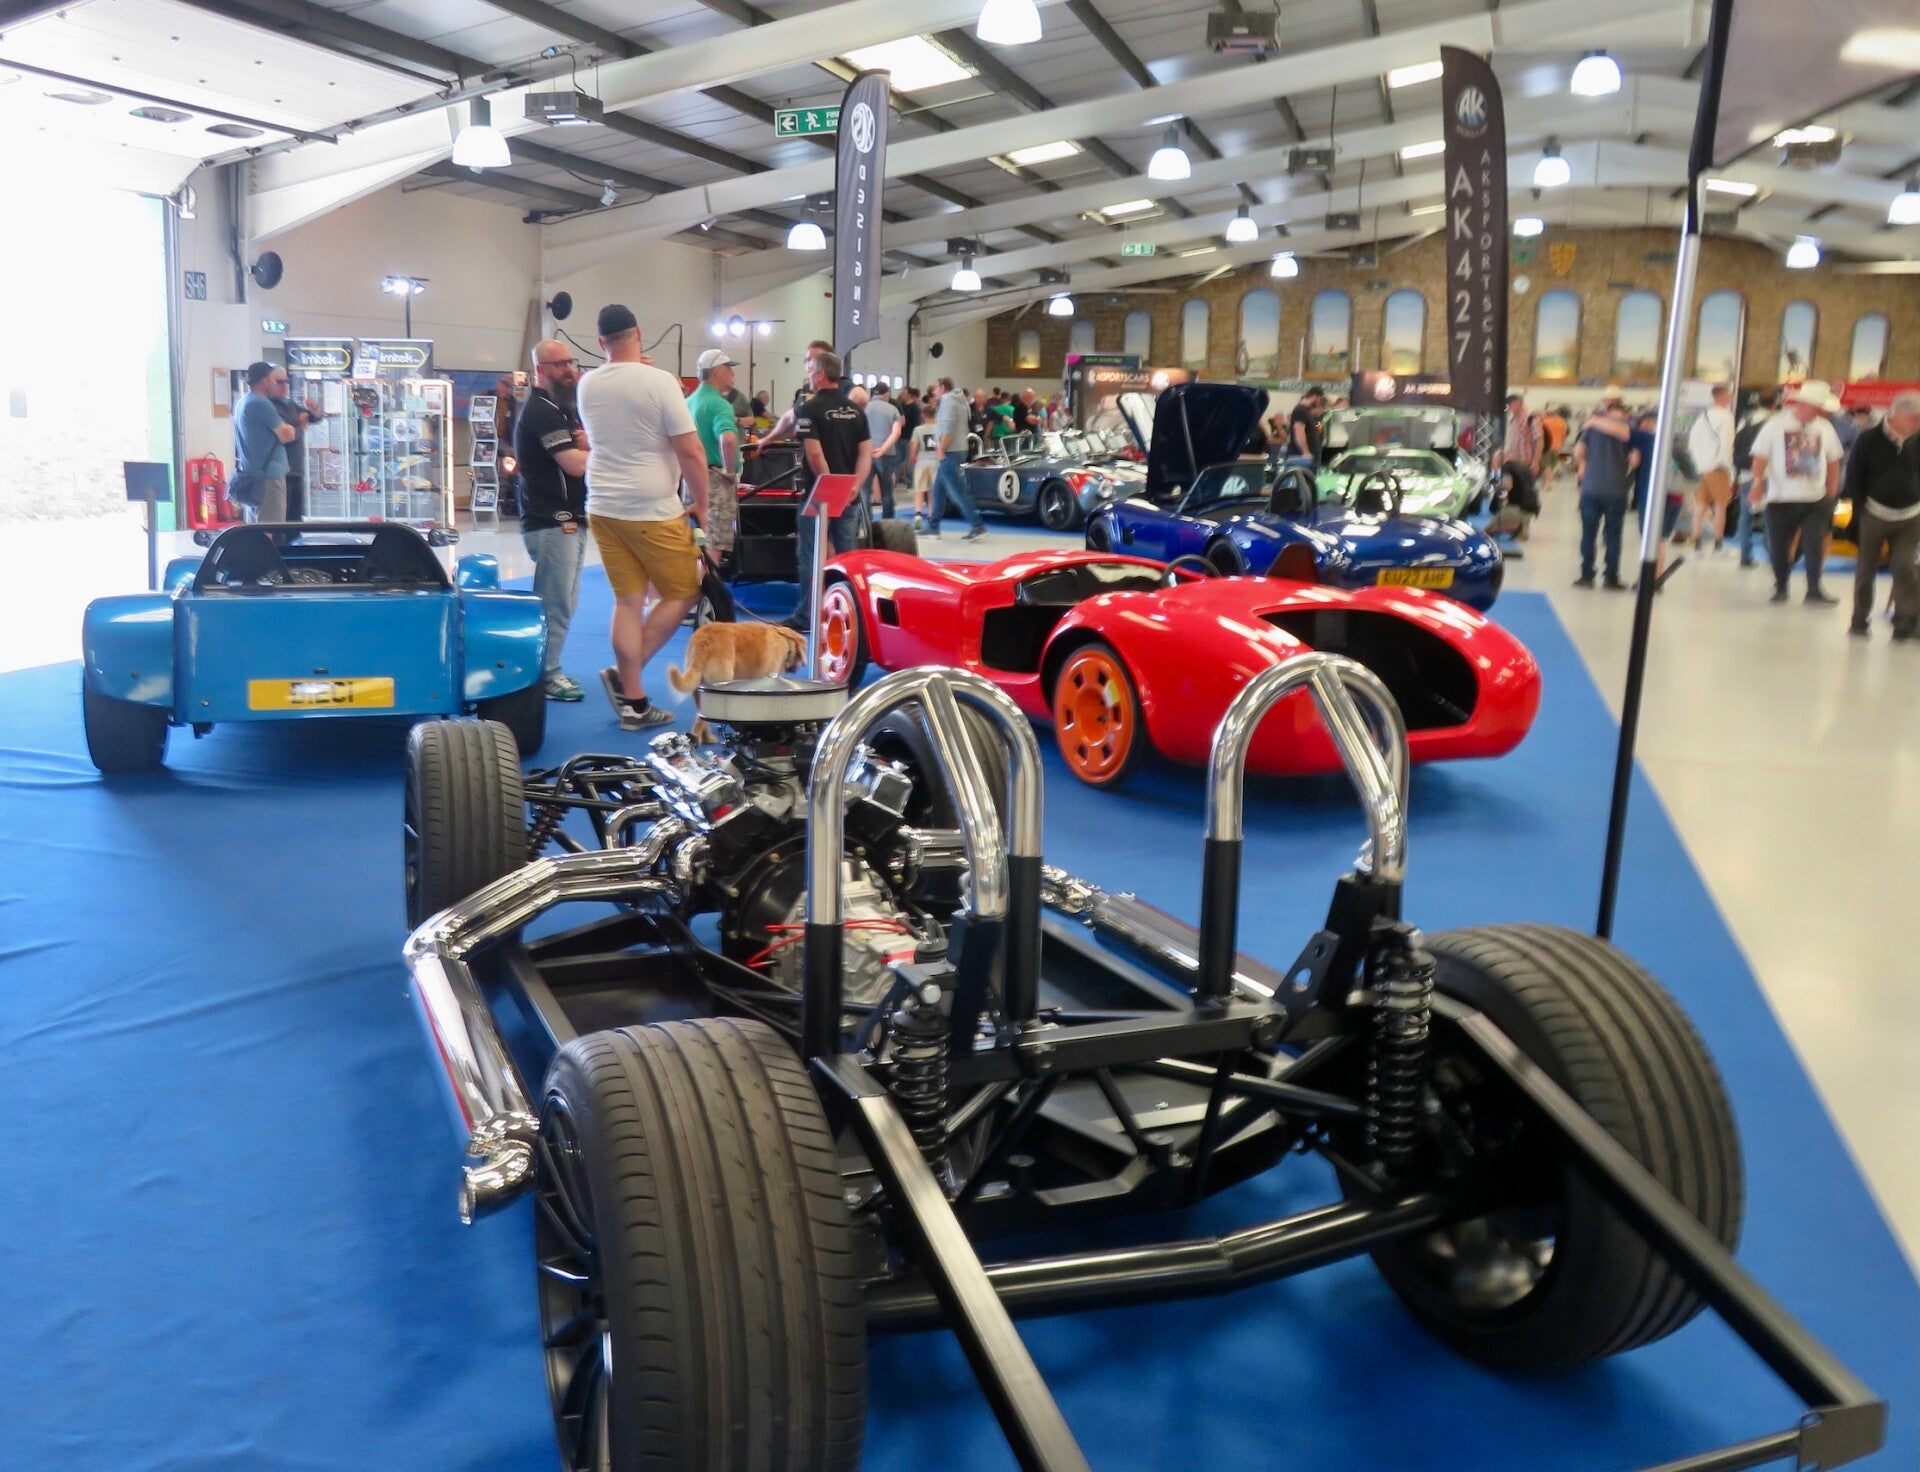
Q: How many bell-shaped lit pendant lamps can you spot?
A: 13